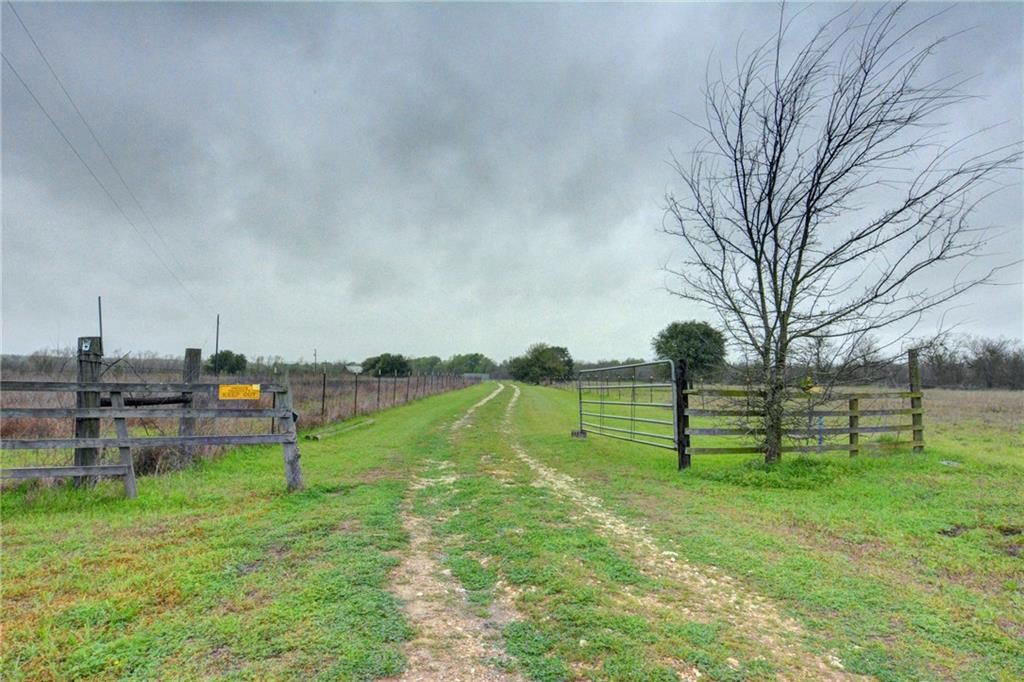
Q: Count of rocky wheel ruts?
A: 2